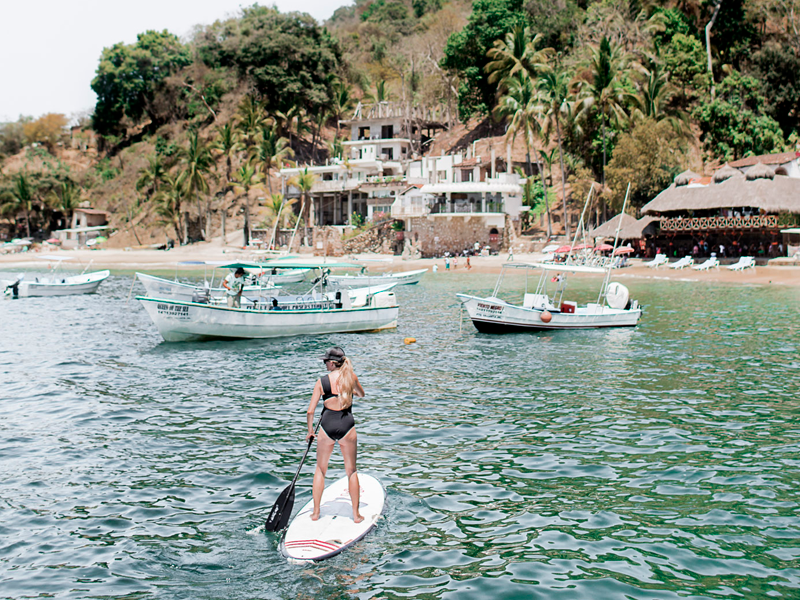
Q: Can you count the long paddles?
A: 1